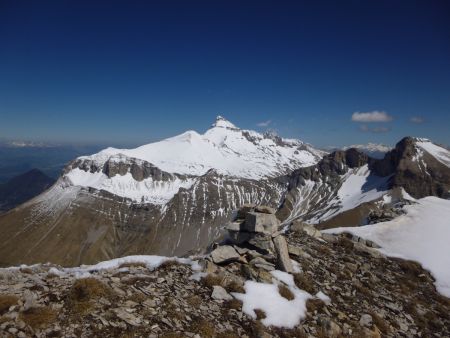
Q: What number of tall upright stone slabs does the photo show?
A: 1